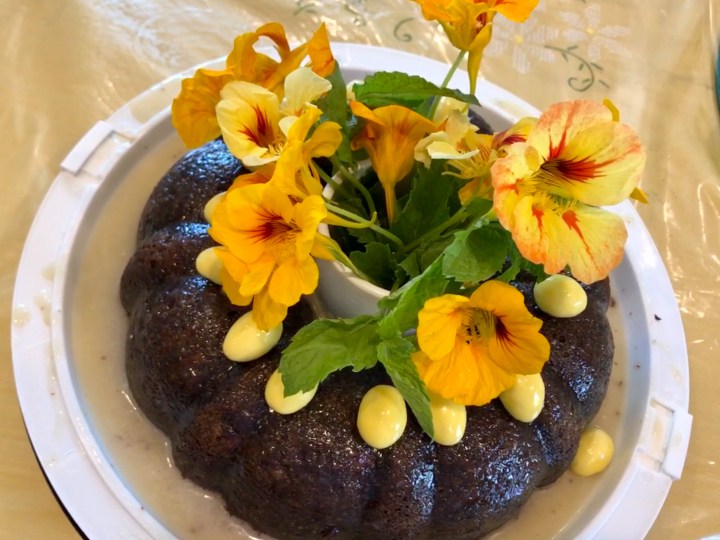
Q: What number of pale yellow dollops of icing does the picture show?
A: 9